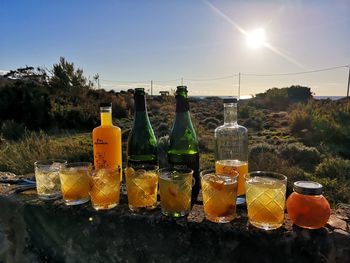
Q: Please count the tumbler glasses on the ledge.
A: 7